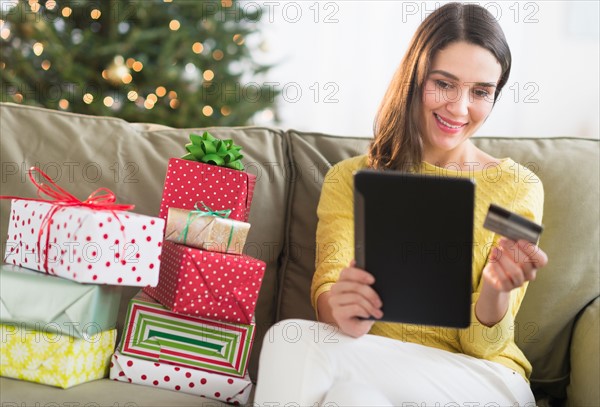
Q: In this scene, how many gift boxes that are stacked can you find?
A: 8